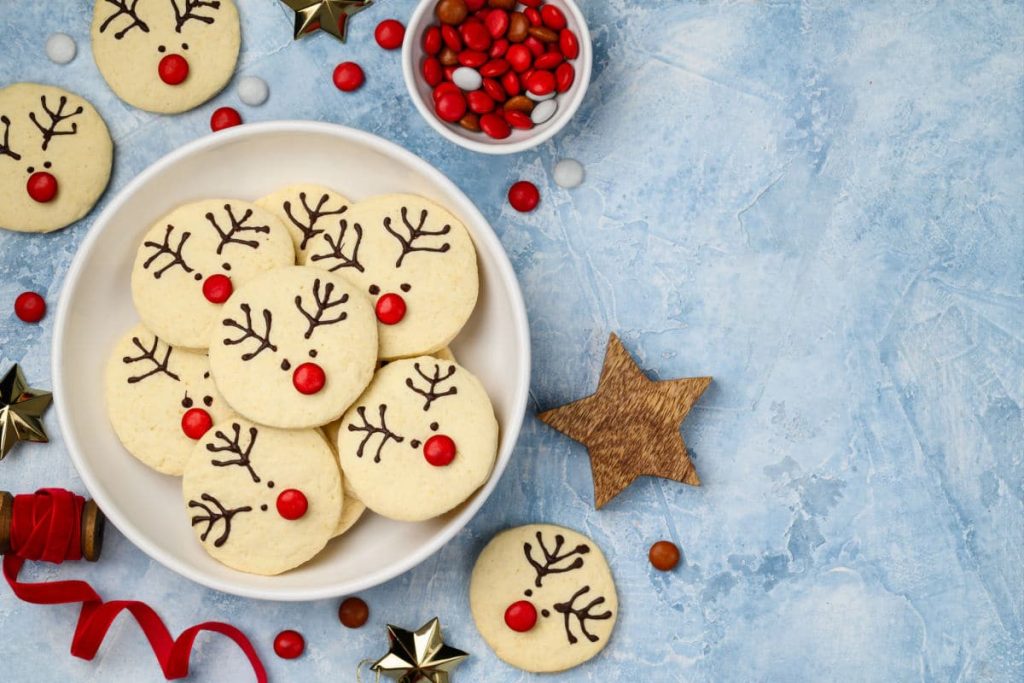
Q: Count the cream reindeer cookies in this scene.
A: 10